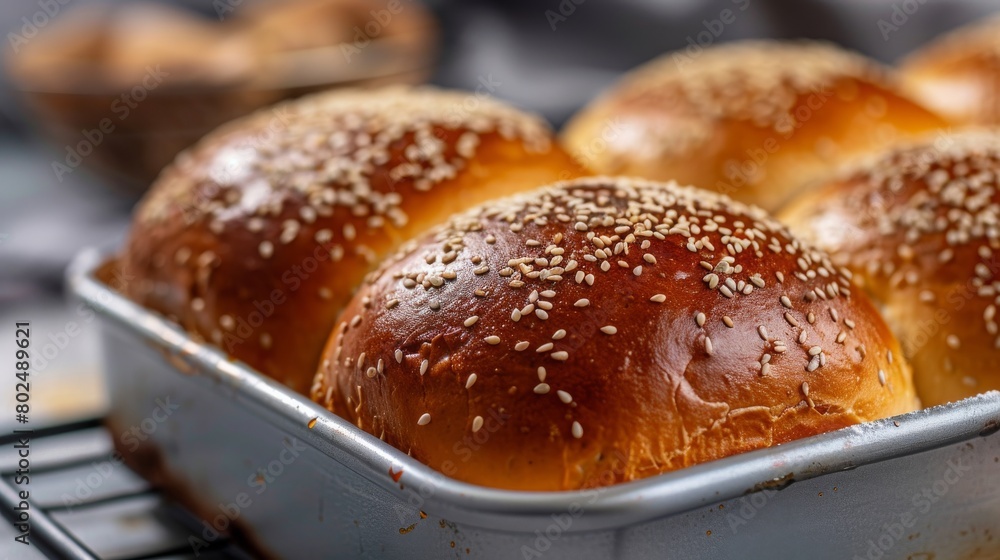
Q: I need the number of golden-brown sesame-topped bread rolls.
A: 5